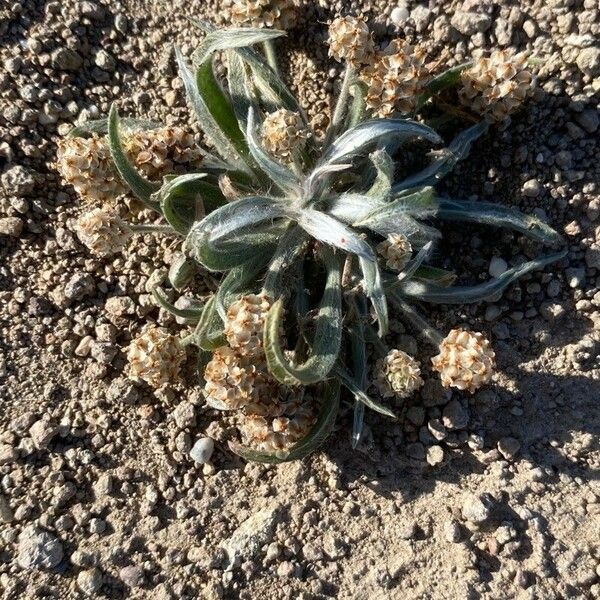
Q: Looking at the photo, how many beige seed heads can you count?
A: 15